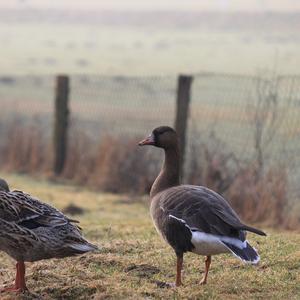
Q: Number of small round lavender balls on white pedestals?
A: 0